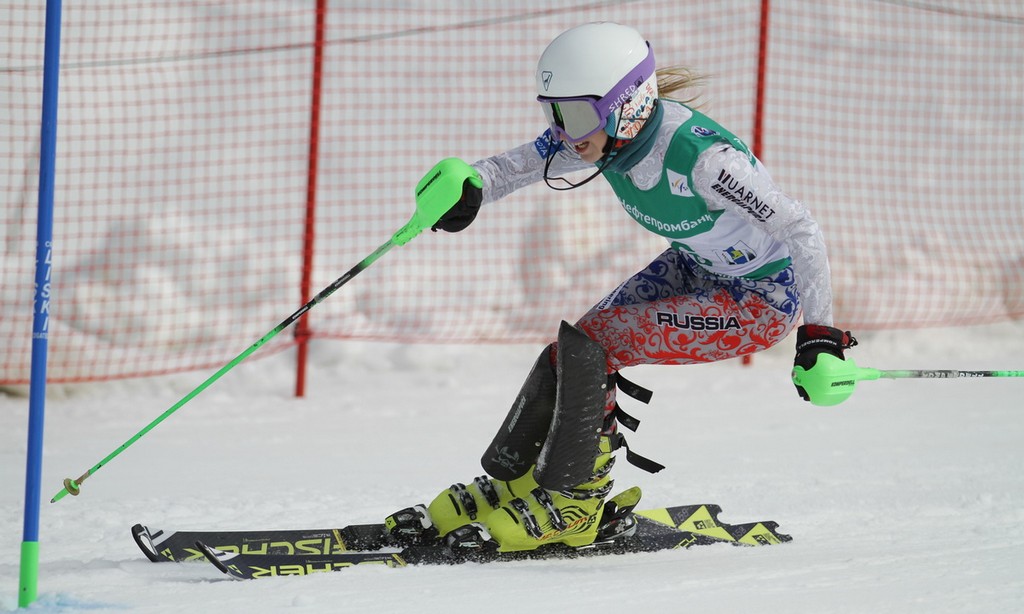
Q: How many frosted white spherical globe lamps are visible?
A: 0